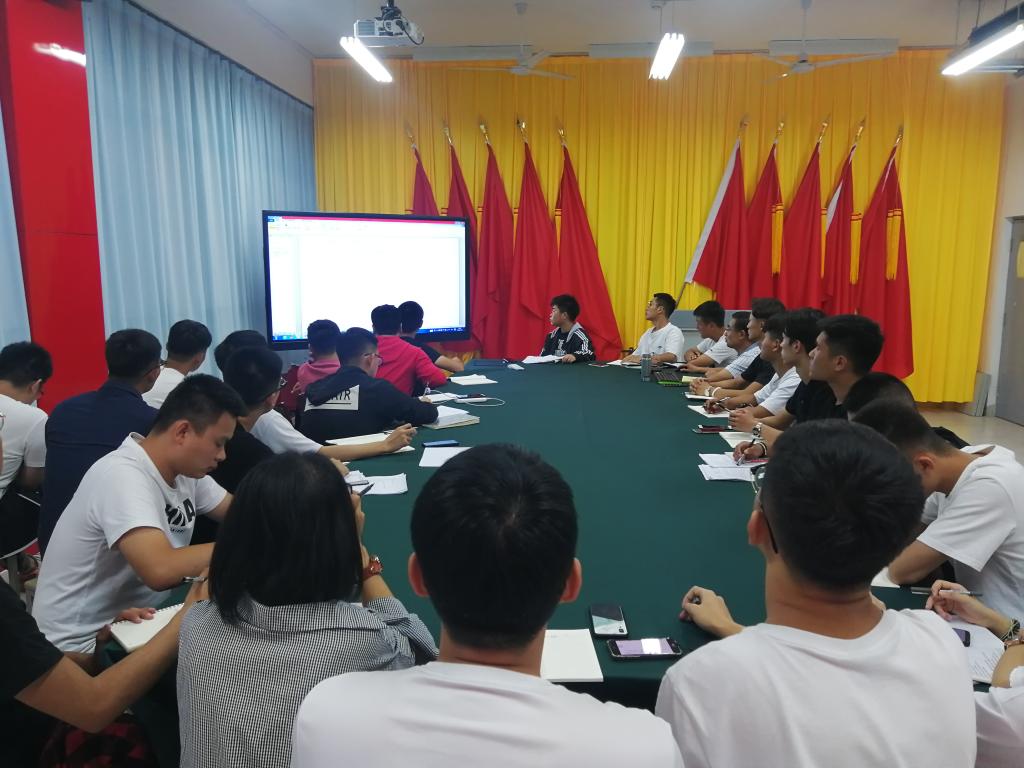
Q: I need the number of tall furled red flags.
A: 10